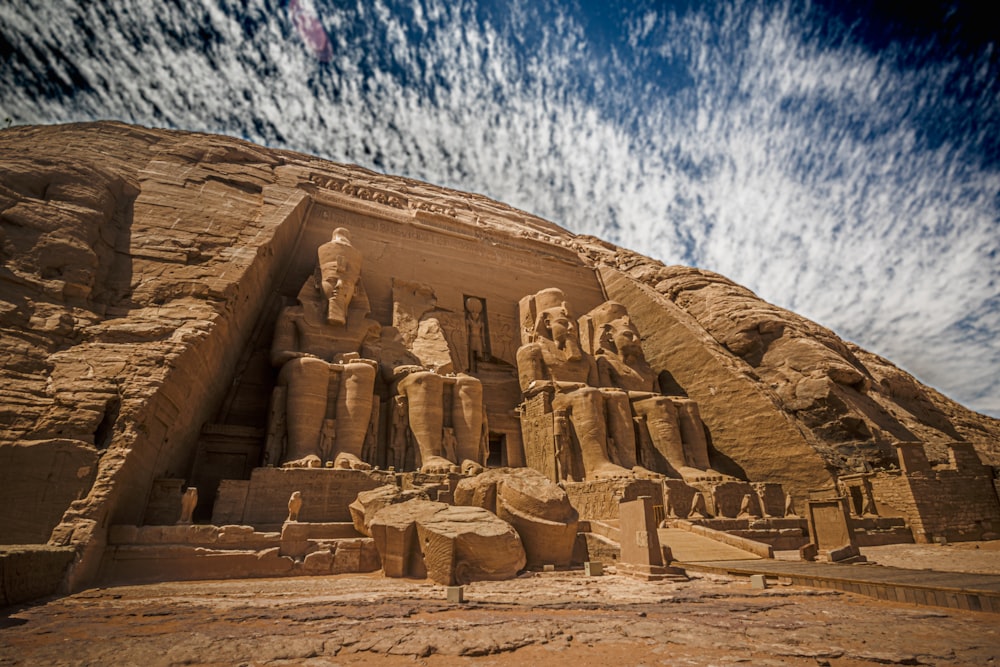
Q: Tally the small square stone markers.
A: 3